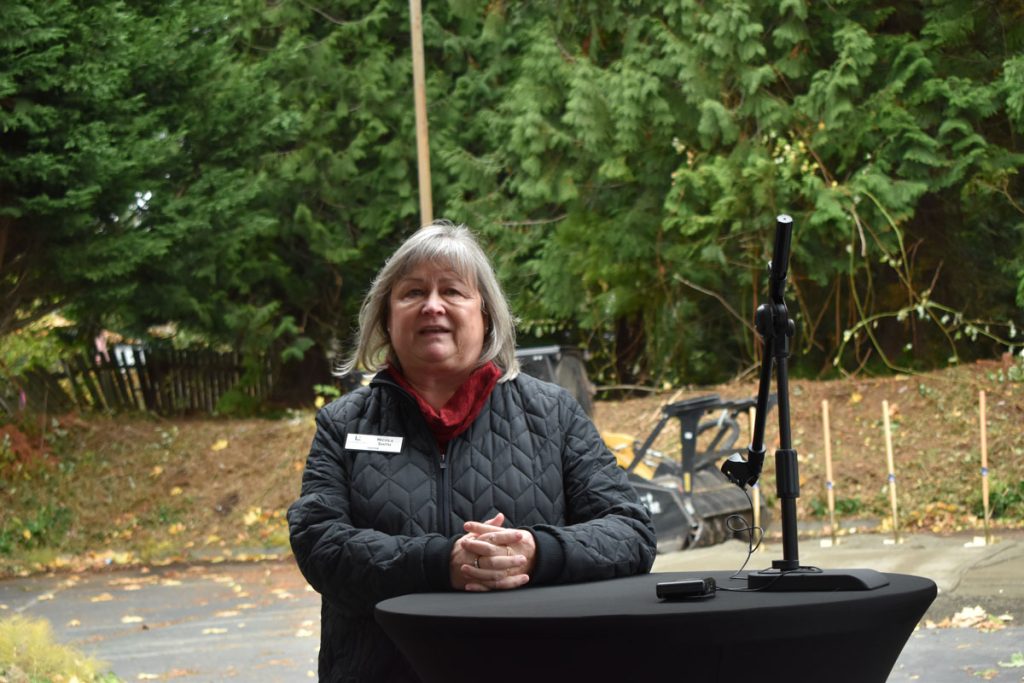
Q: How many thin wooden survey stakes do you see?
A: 4